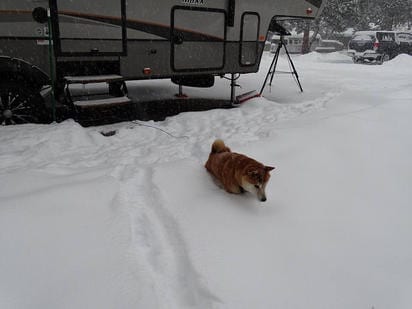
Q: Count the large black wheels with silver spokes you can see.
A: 1